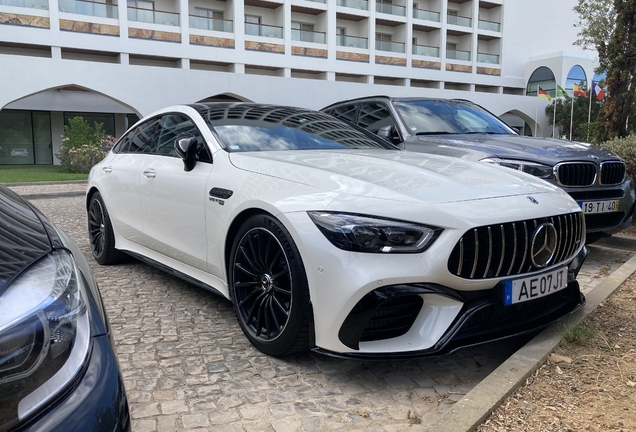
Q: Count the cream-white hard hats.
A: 0